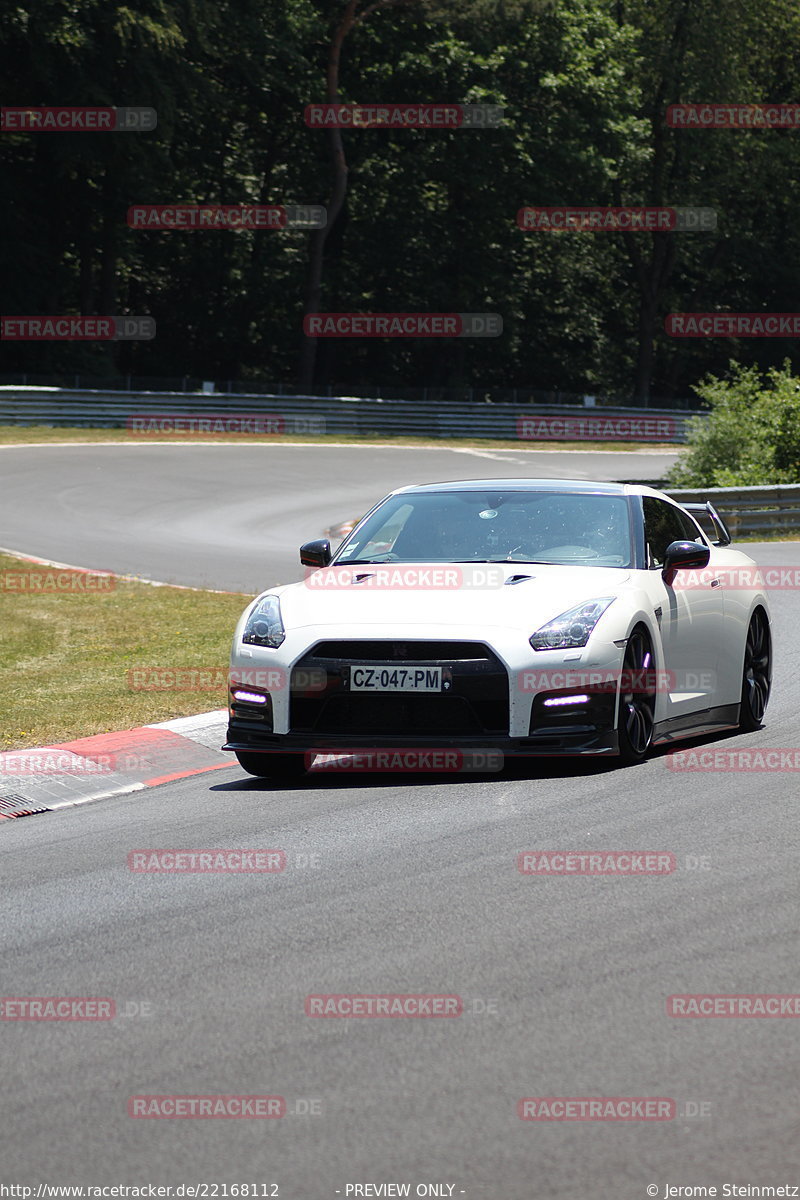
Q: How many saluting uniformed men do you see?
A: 0